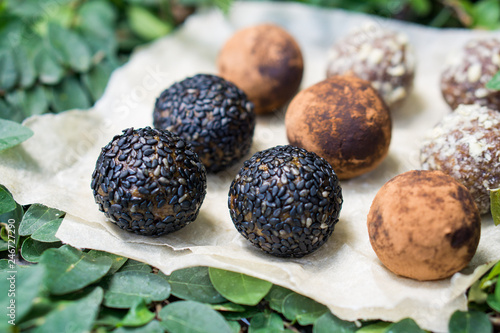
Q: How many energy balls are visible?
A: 9